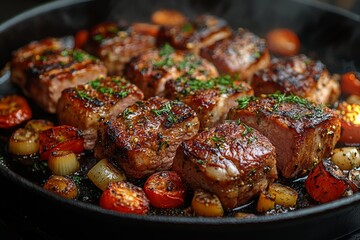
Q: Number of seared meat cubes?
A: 11